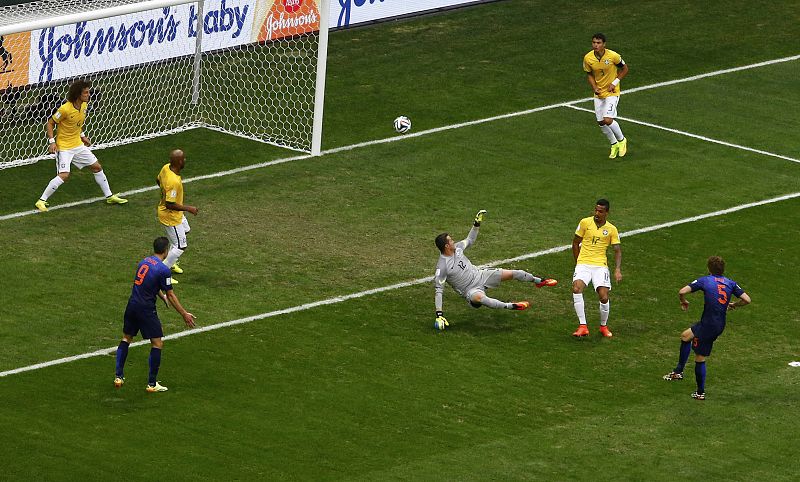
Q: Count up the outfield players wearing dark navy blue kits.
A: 2